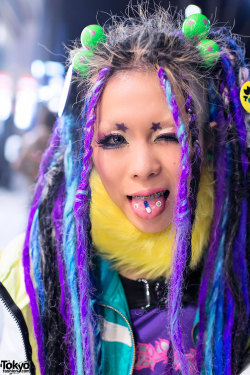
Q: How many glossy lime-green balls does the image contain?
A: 4